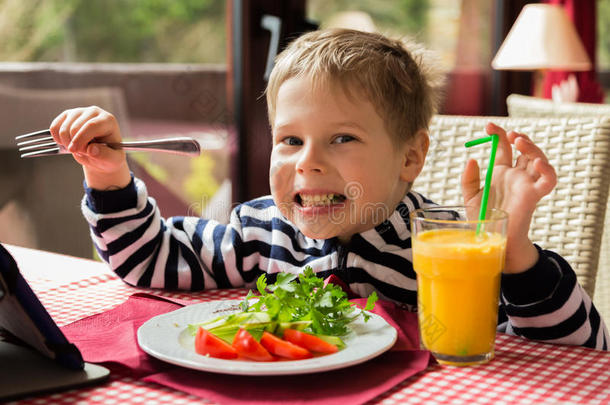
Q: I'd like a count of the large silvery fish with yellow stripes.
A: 0